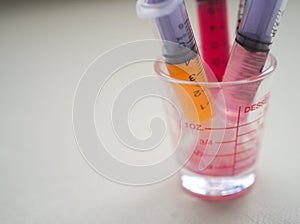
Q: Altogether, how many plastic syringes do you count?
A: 3